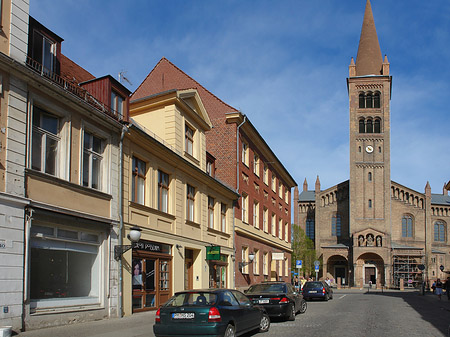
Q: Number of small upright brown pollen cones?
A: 0